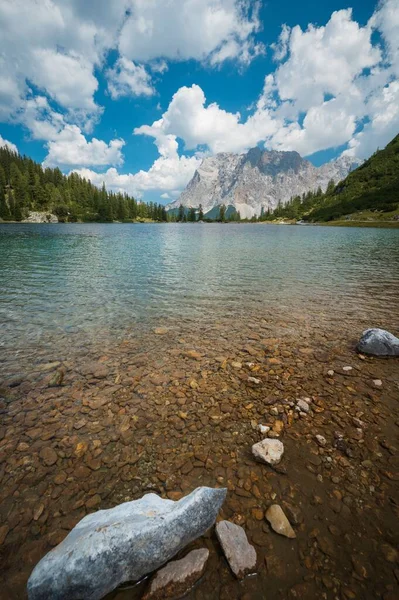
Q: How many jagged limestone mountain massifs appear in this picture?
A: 1